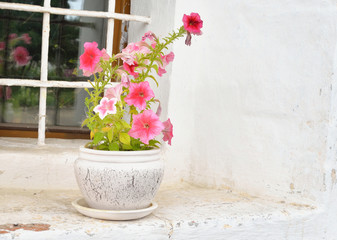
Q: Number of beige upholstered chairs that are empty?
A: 0